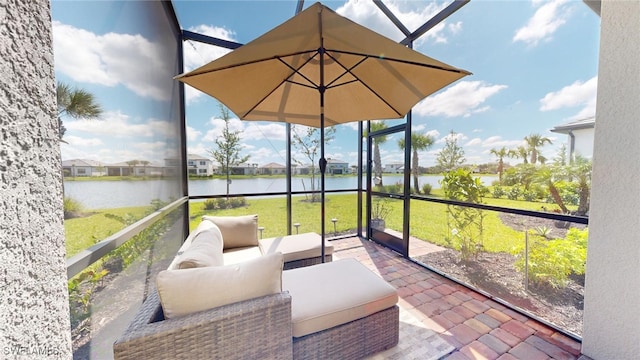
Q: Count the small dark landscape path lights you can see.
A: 3